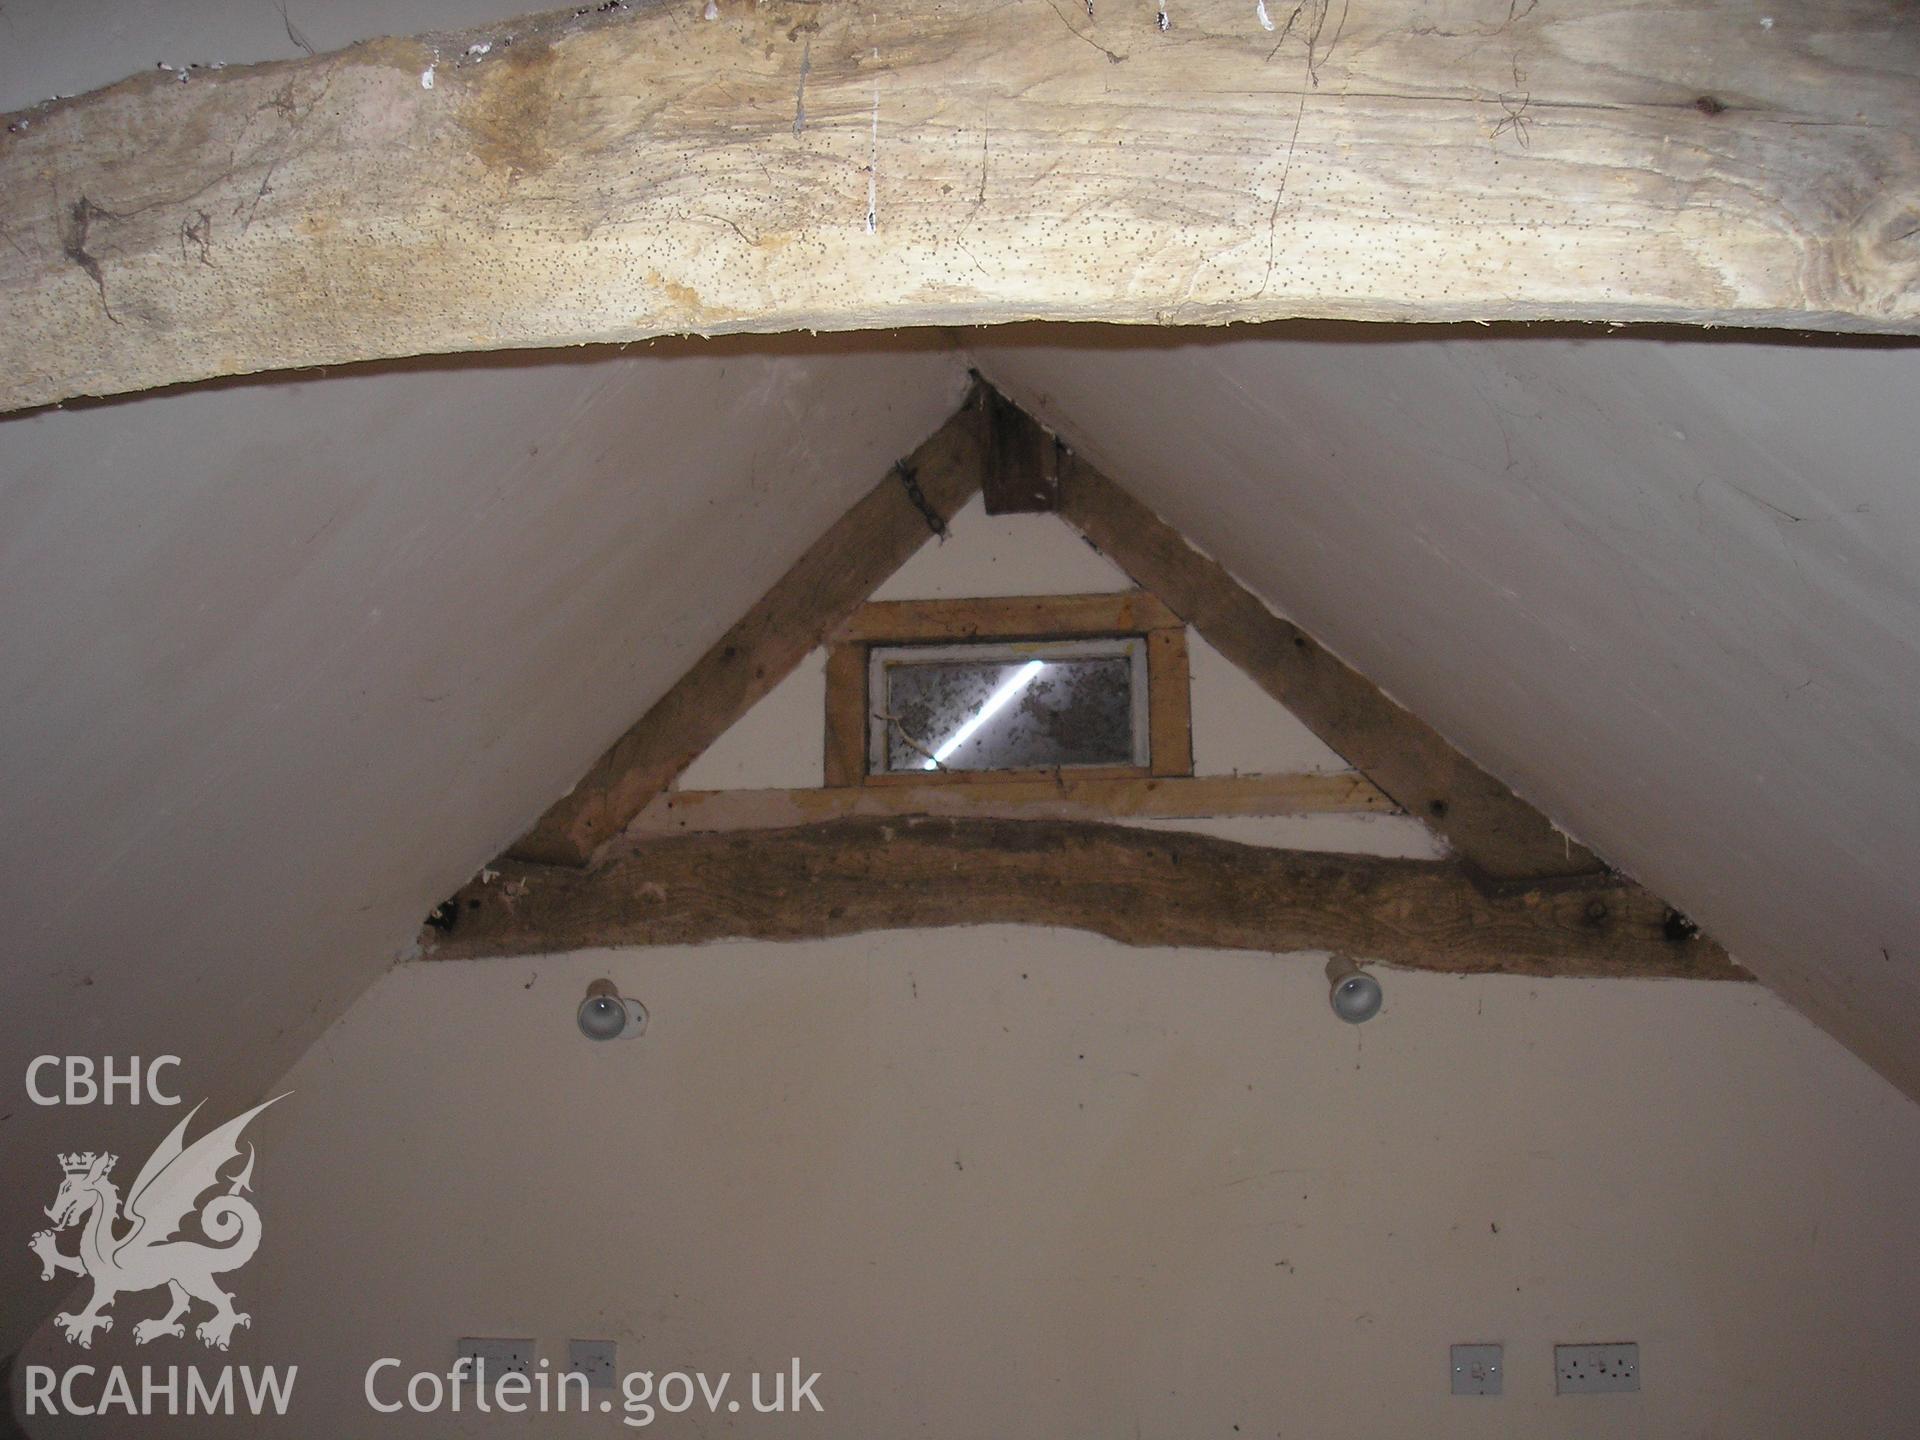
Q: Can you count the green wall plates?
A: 0